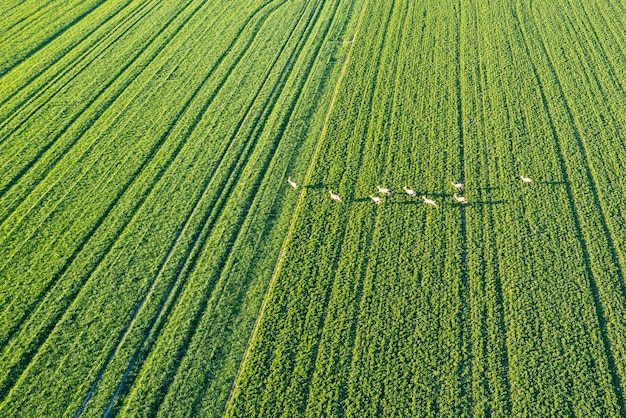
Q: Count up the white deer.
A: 9